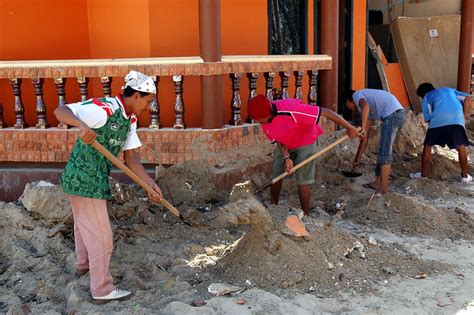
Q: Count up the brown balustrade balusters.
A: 14